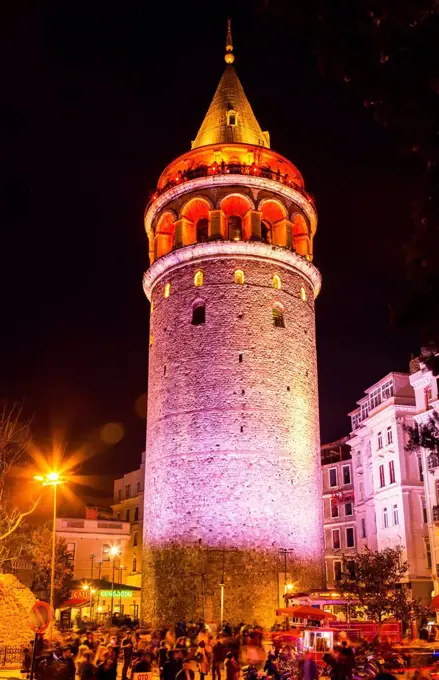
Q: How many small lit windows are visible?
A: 5